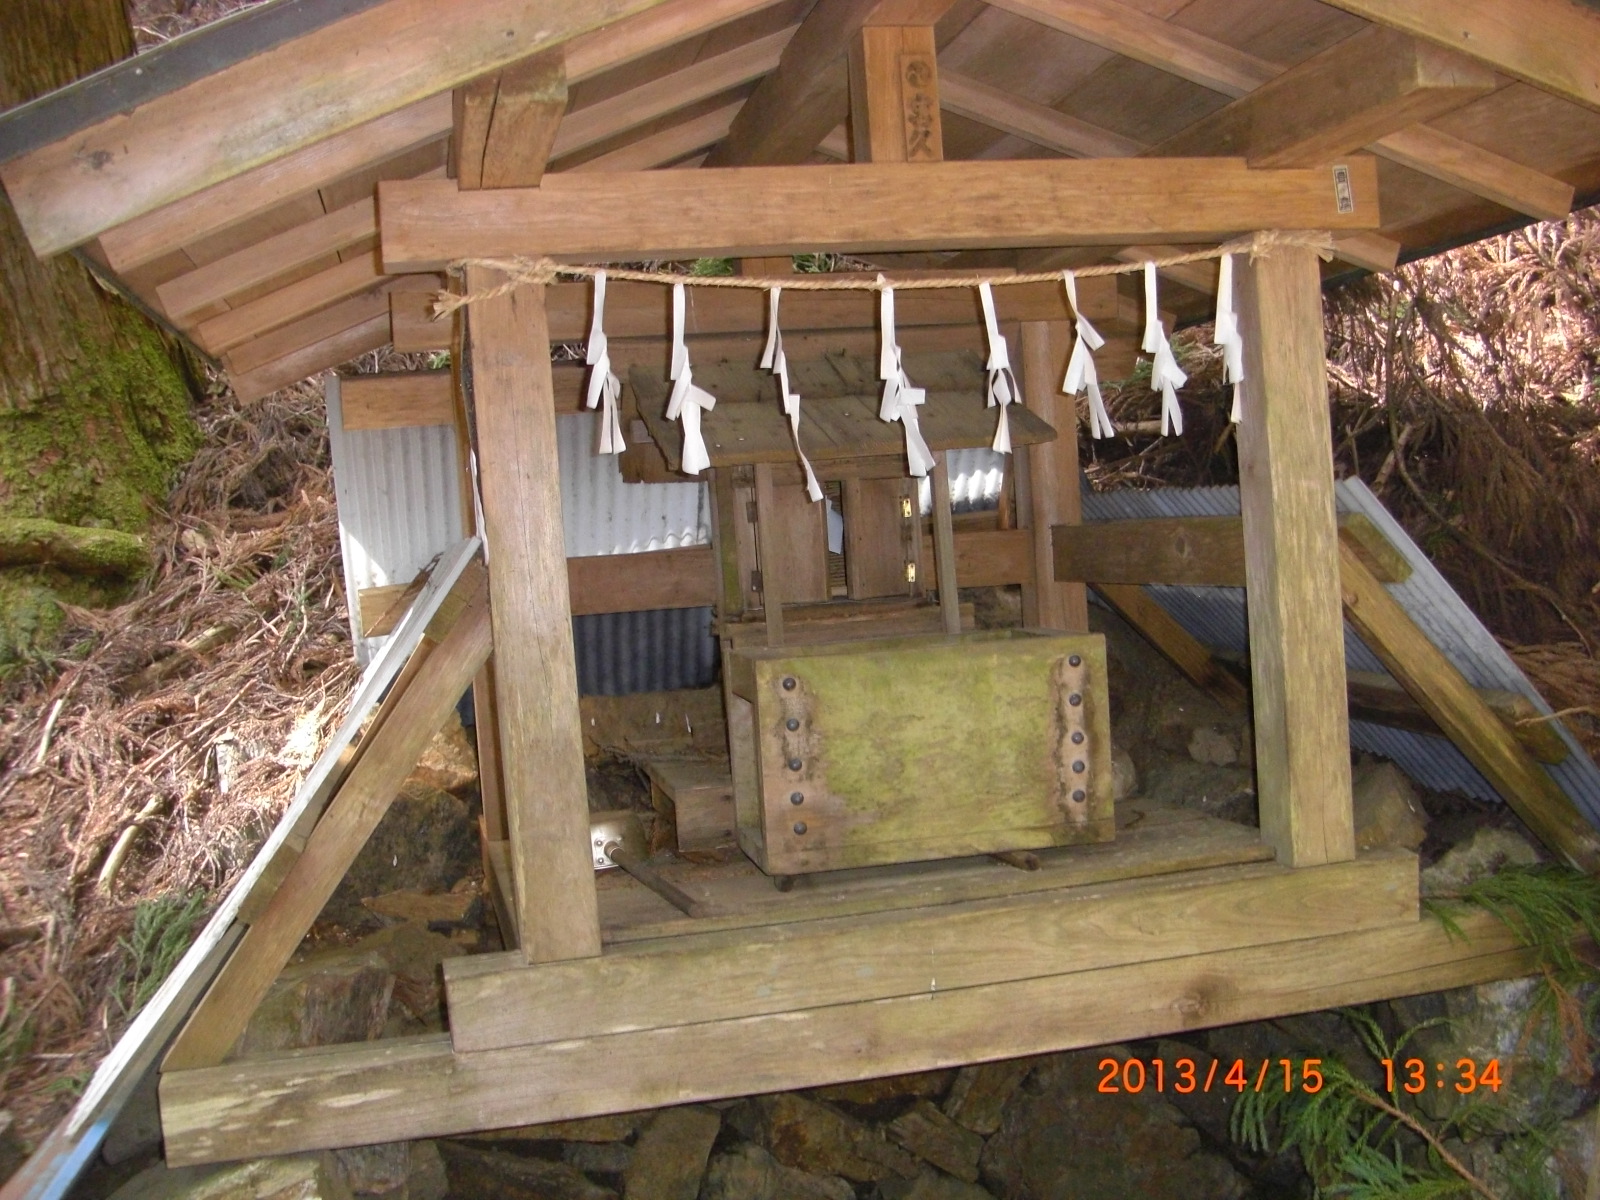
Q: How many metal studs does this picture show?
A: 10